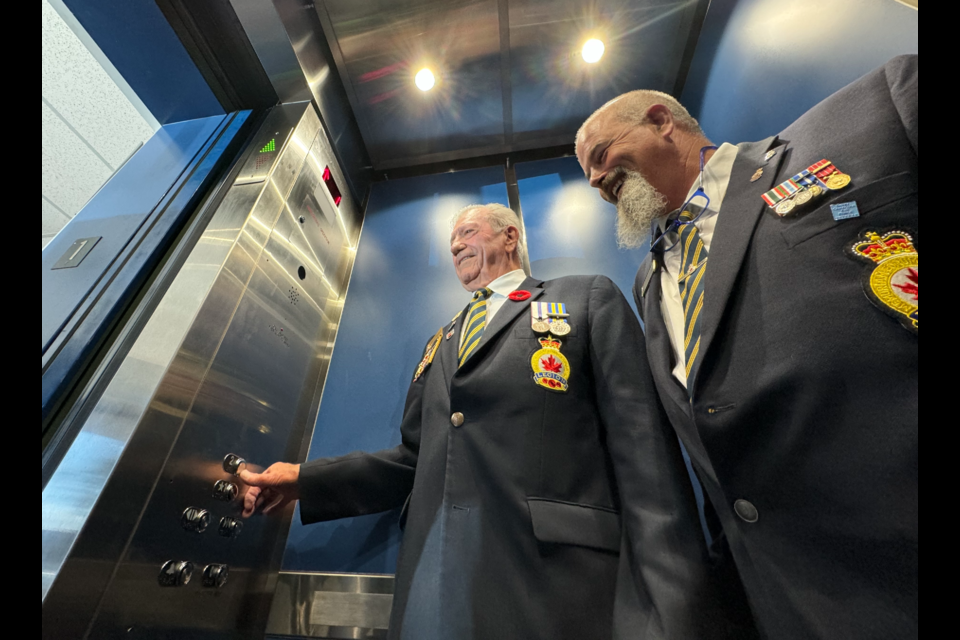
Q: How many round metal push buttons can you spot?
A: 6